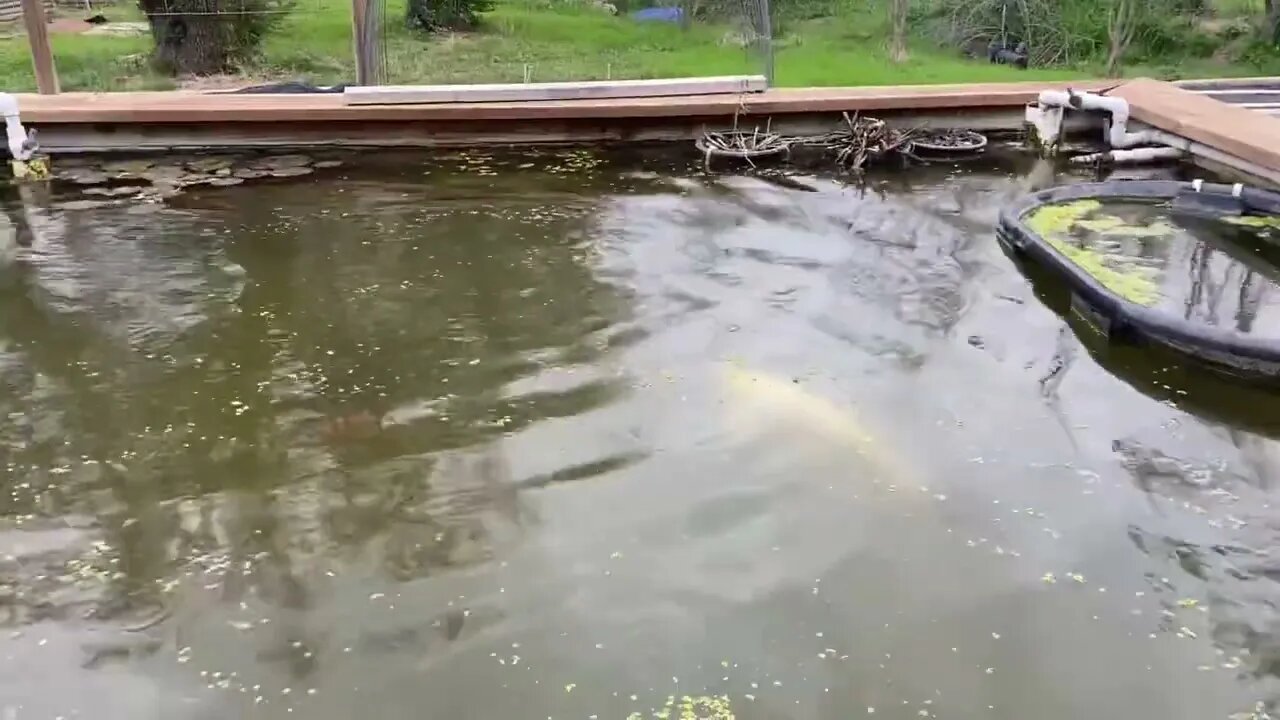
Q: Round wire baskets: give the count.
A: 2